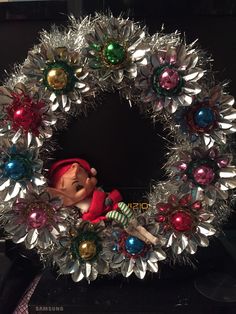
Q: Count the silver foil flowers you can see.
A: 11